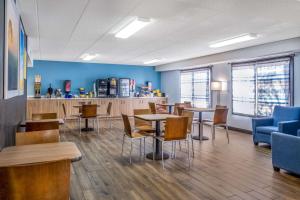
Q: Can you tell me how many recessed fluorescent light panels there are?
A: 4